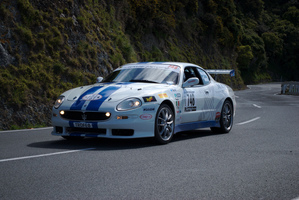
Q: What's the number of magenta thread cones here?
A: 0